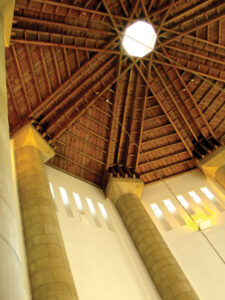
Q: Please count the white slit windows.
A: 10